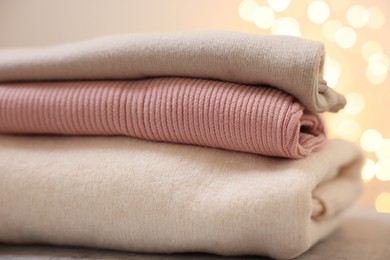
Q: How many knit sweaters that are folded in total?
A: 3